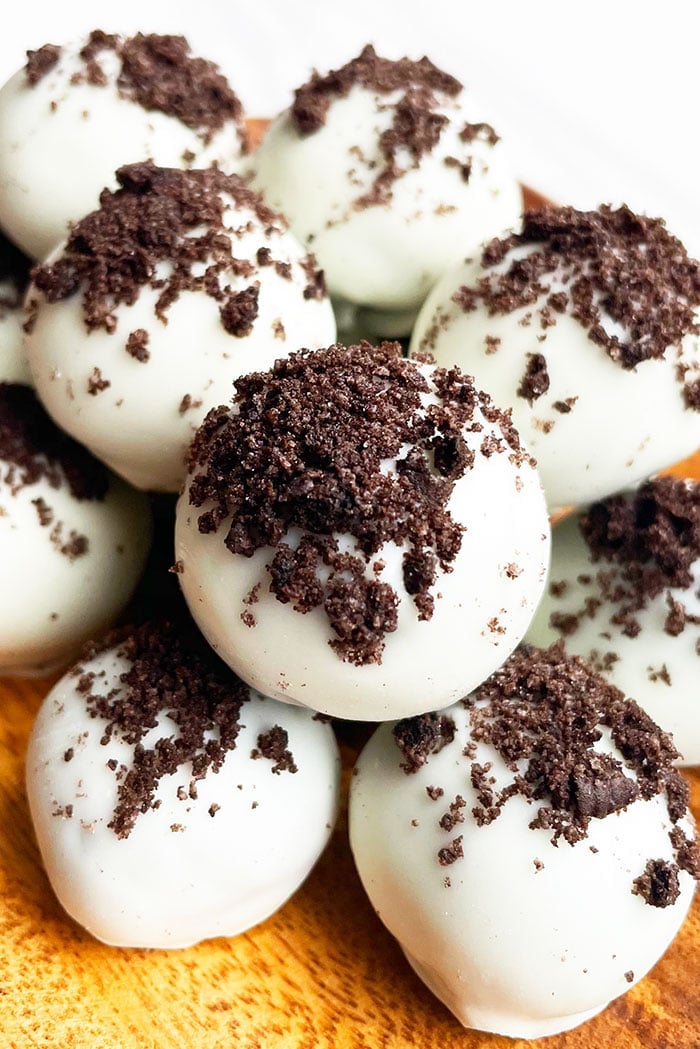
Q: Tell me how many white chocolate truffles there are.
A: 10